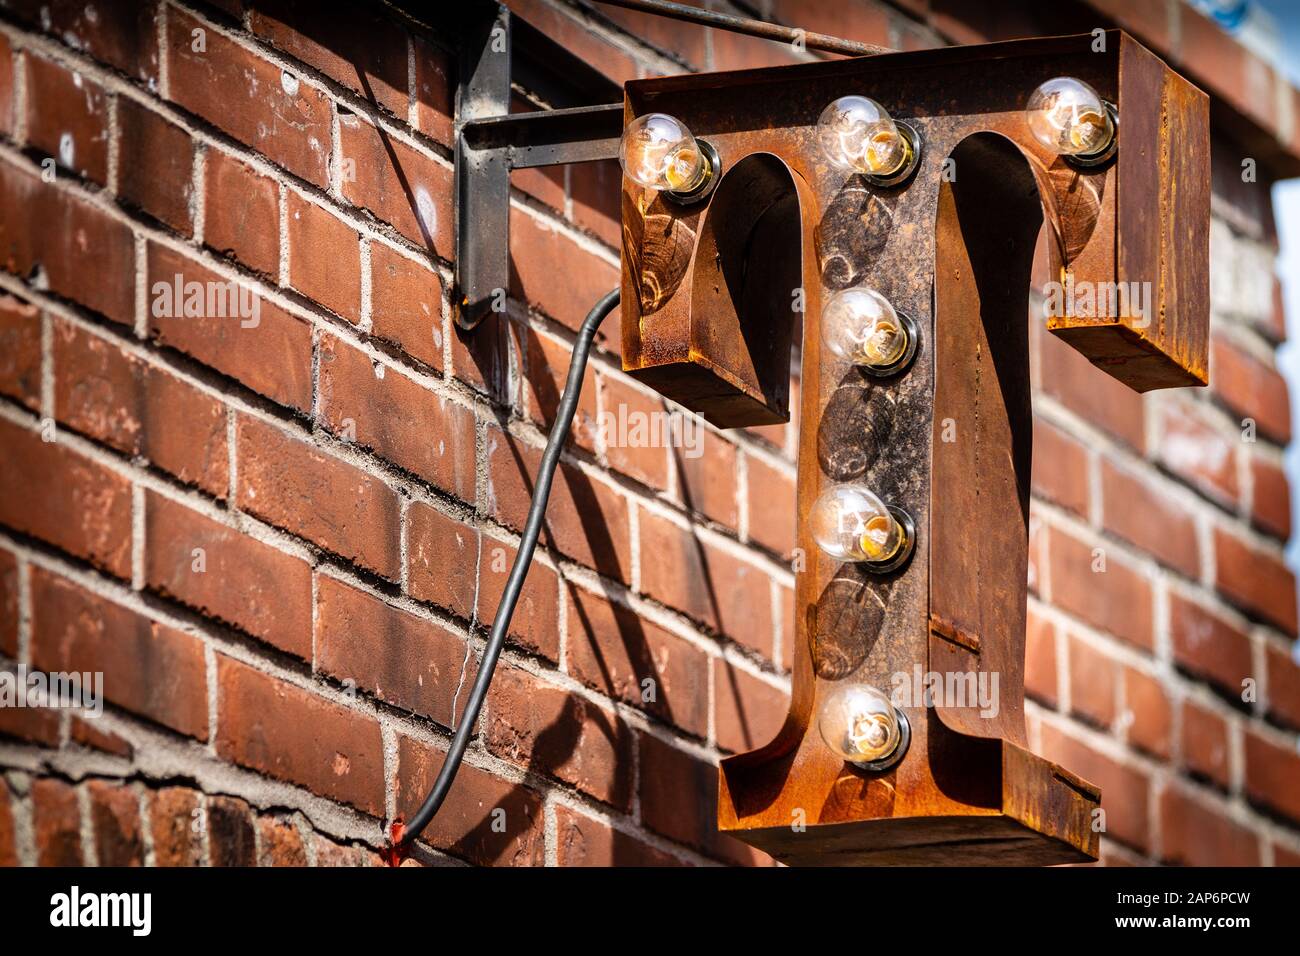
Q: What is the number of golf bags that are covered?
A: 0